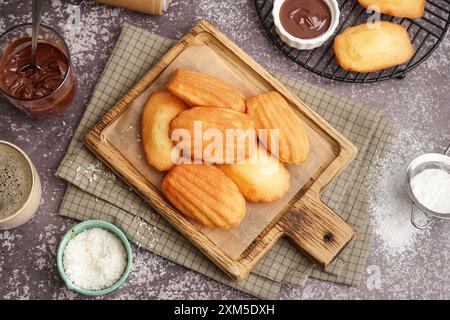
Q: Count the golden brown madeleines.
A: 8